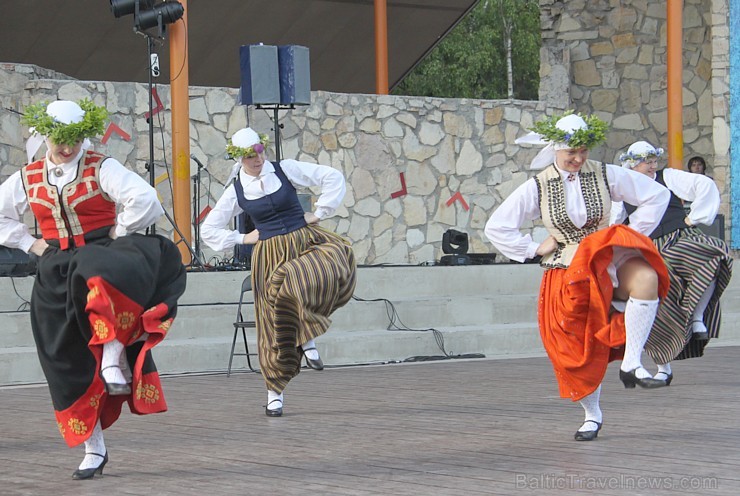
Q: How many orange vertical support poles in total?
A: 3